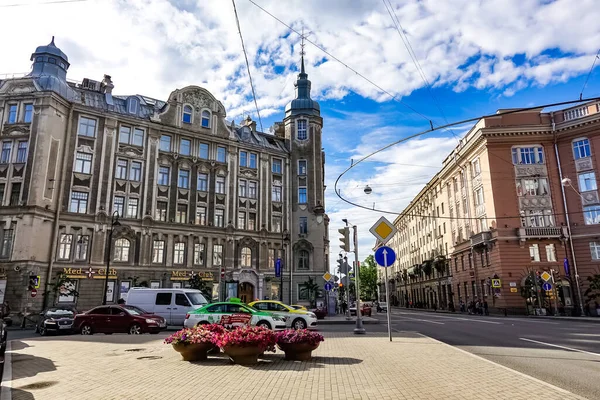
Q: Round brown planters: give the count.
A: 3